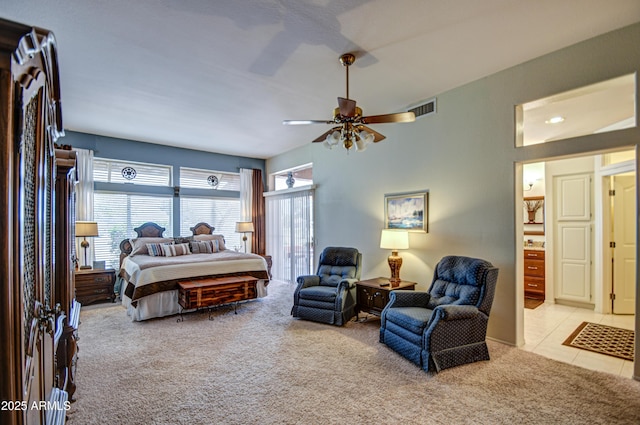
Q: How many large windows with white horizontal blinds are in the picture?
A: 2